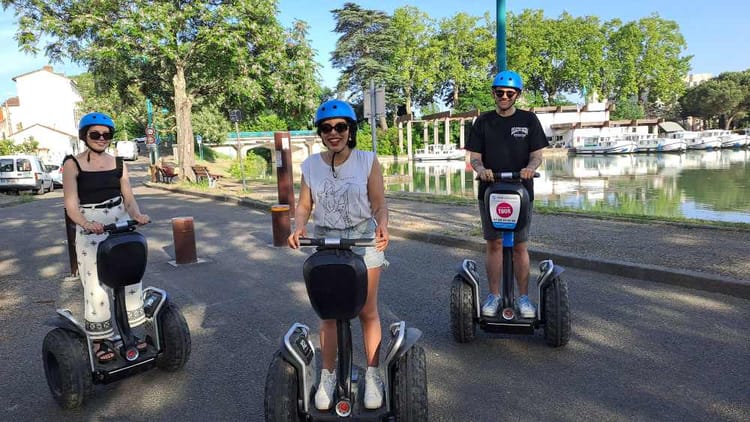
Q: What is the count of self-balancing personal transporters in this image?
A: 3